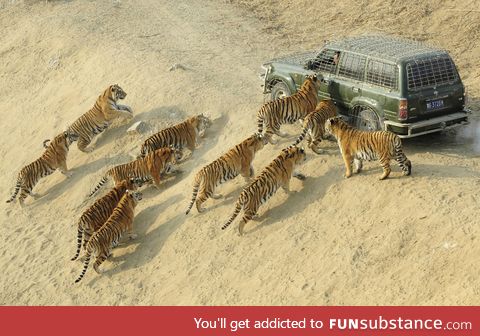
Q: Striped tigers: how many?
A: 11